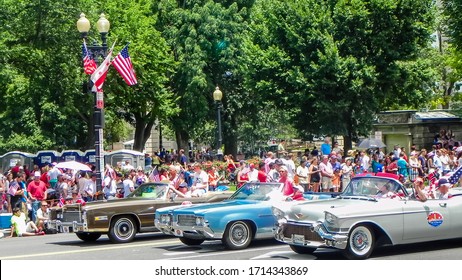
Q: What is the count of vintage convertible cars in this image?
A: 3